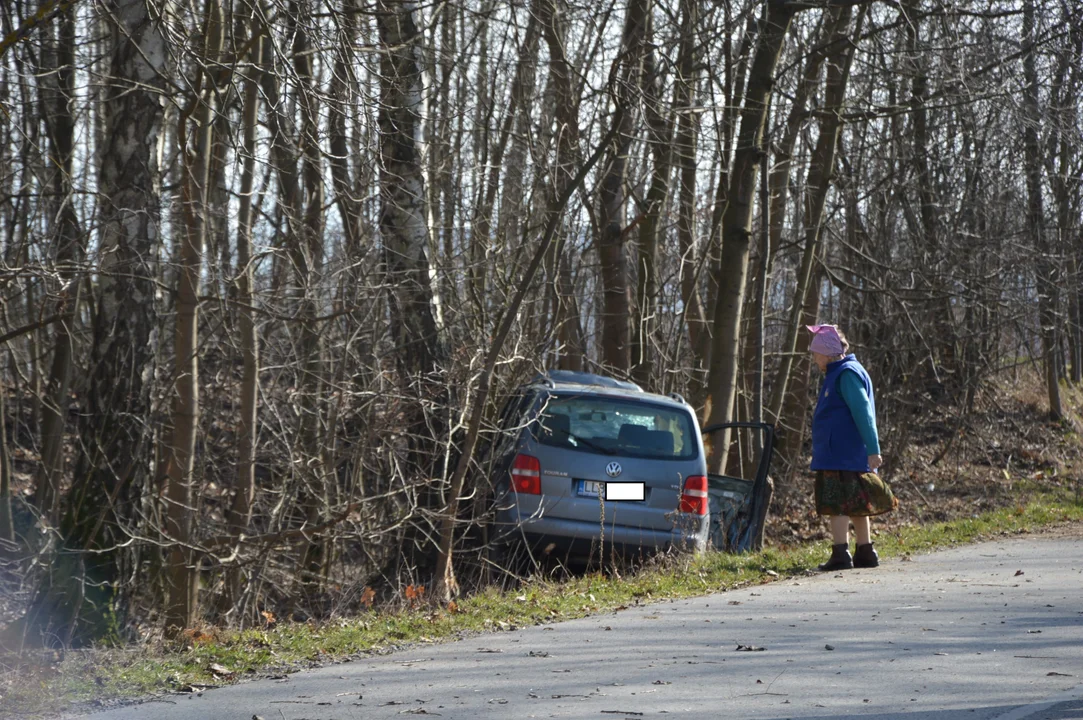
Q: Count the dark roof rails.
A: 2